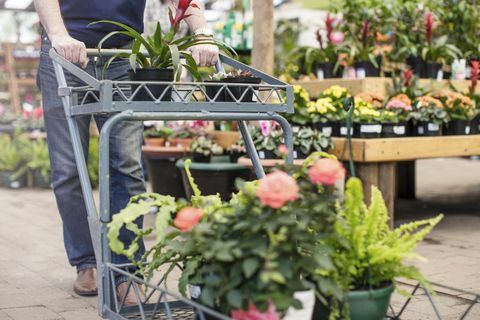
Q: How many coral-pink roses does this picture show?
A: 3